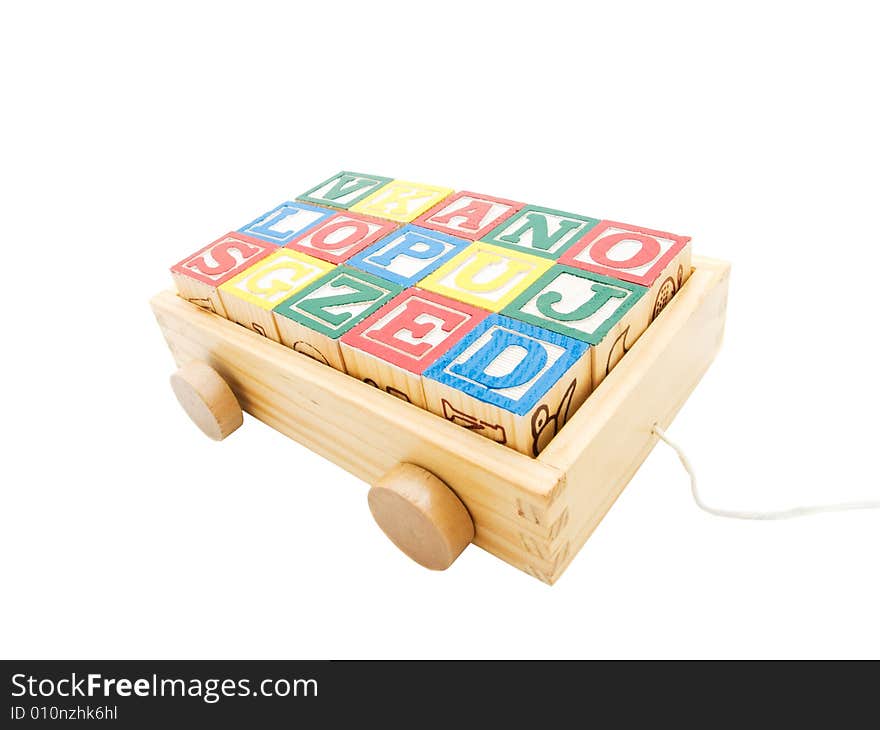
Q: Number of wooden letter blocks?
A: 15